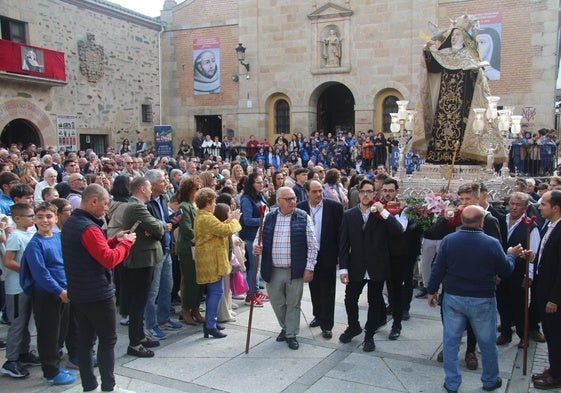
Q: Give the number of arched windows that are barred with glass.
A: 2